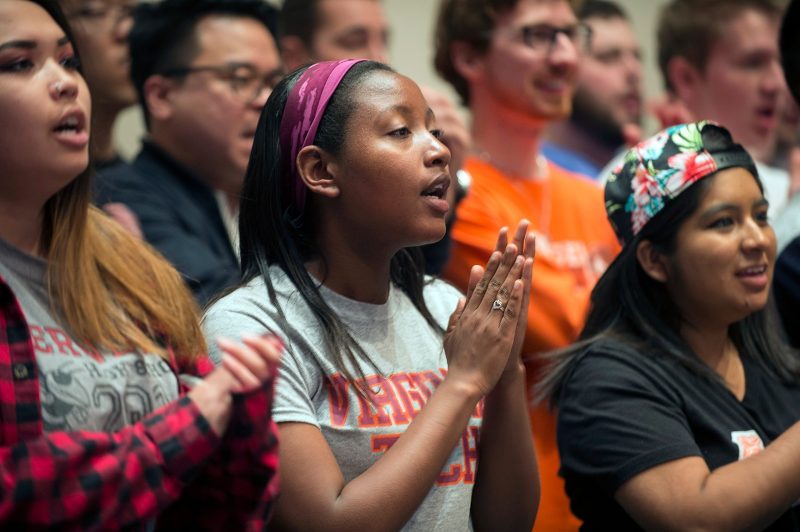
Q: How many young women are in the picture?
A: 3